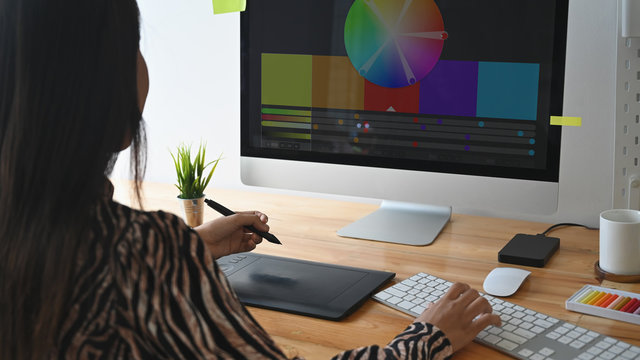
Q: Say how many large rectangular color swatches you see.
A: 5